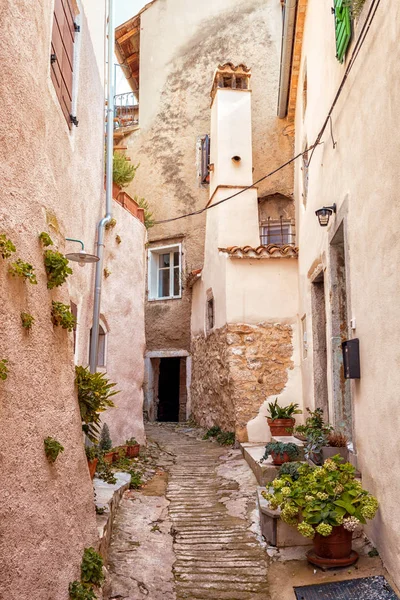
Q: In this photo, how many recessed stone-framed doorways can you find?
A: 3